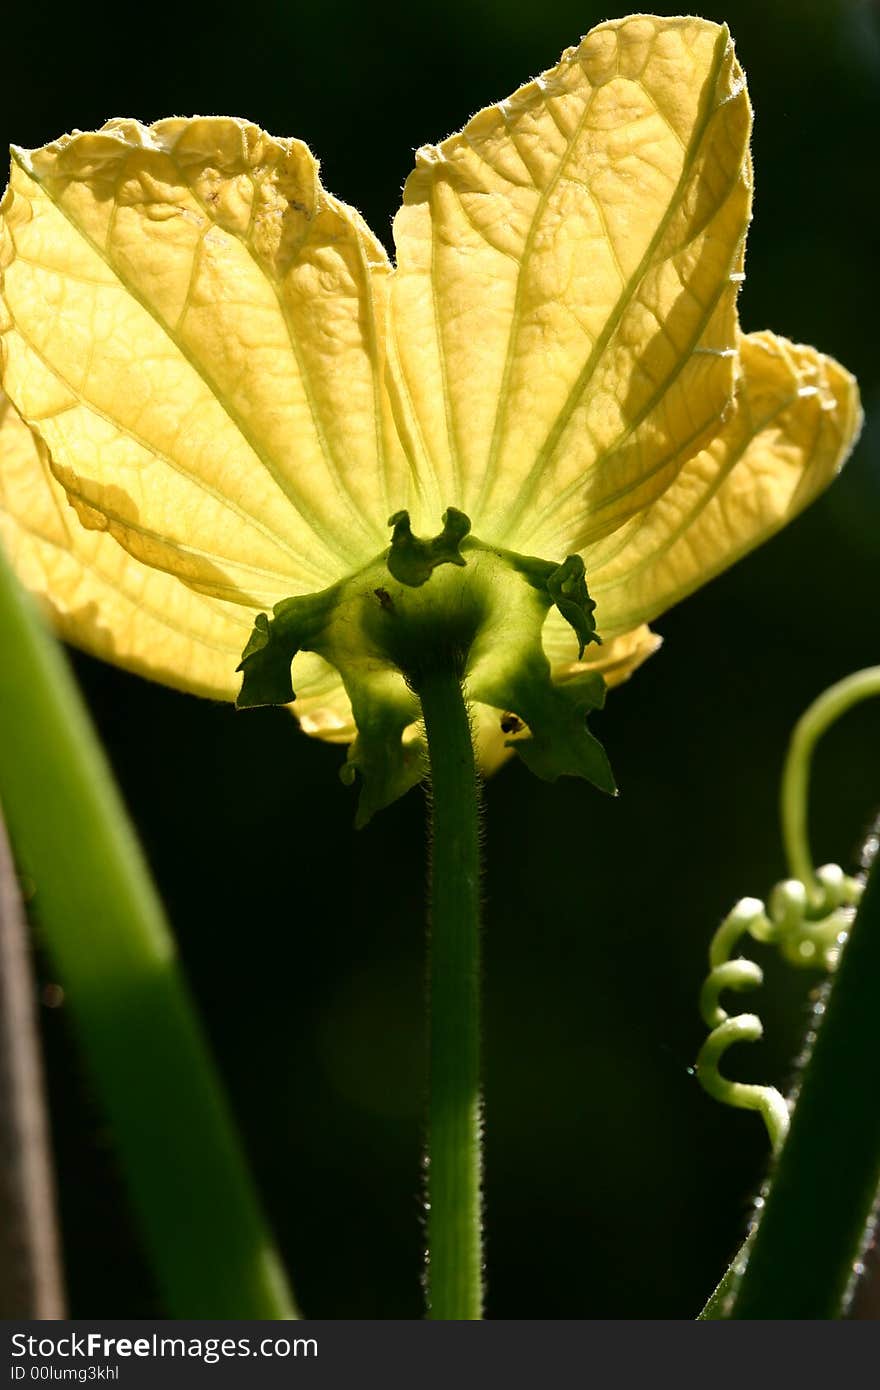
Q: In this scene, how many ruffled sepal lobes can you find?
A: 5